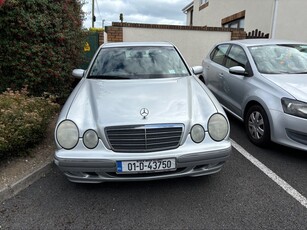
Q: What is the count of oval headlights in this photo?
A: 4